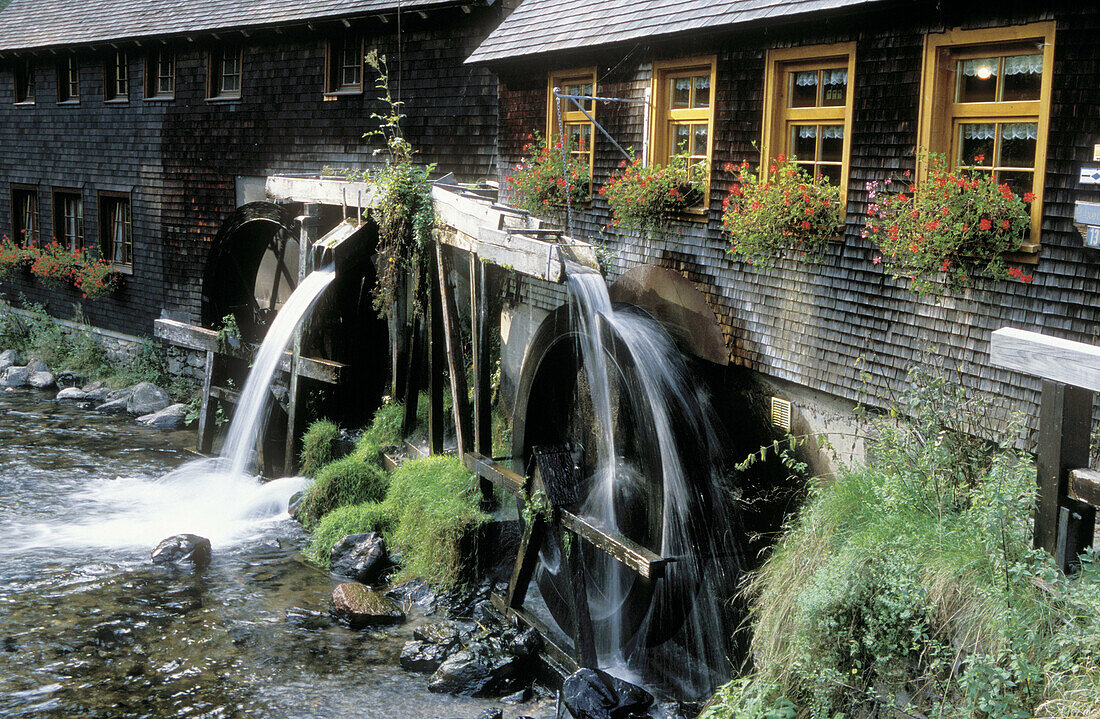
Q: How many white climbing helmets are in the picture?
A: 0